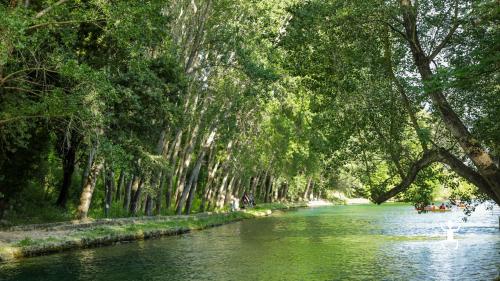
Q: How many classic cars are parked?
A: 0